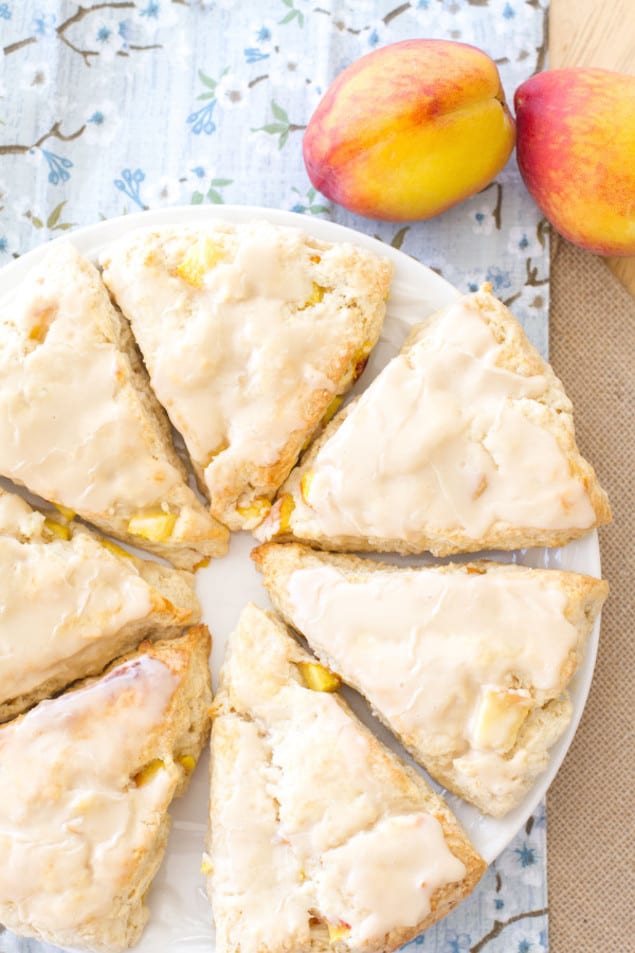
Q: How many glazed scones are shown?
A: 7